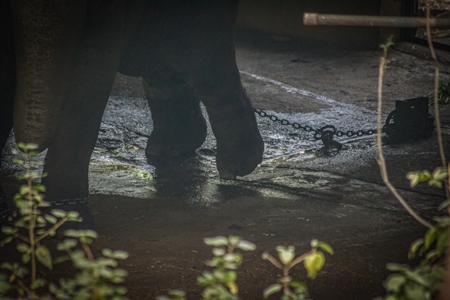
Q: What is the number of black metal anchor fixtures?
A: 2